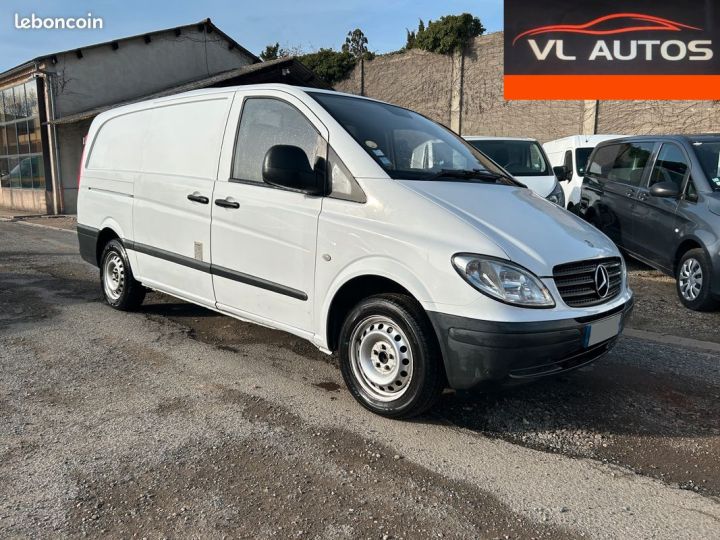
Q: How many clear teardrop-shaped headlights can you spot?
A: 1